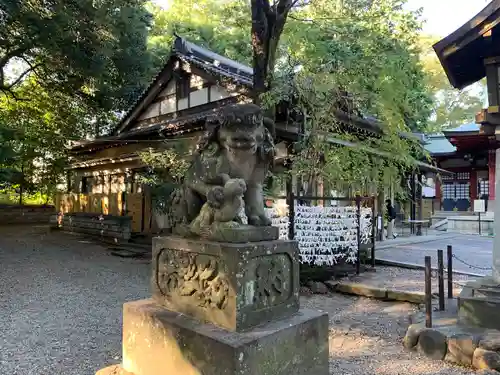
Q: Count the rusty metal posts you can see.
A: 3